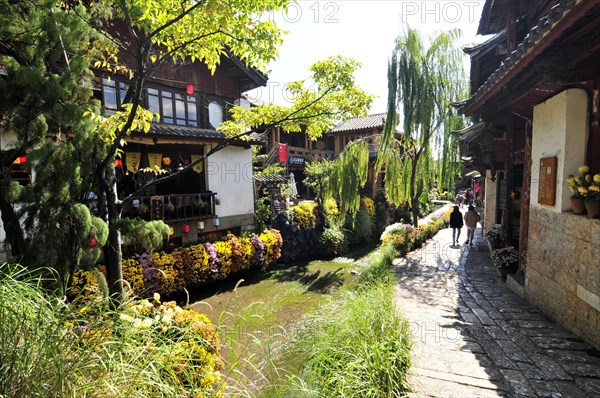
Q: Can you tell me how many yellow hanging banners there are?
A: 3